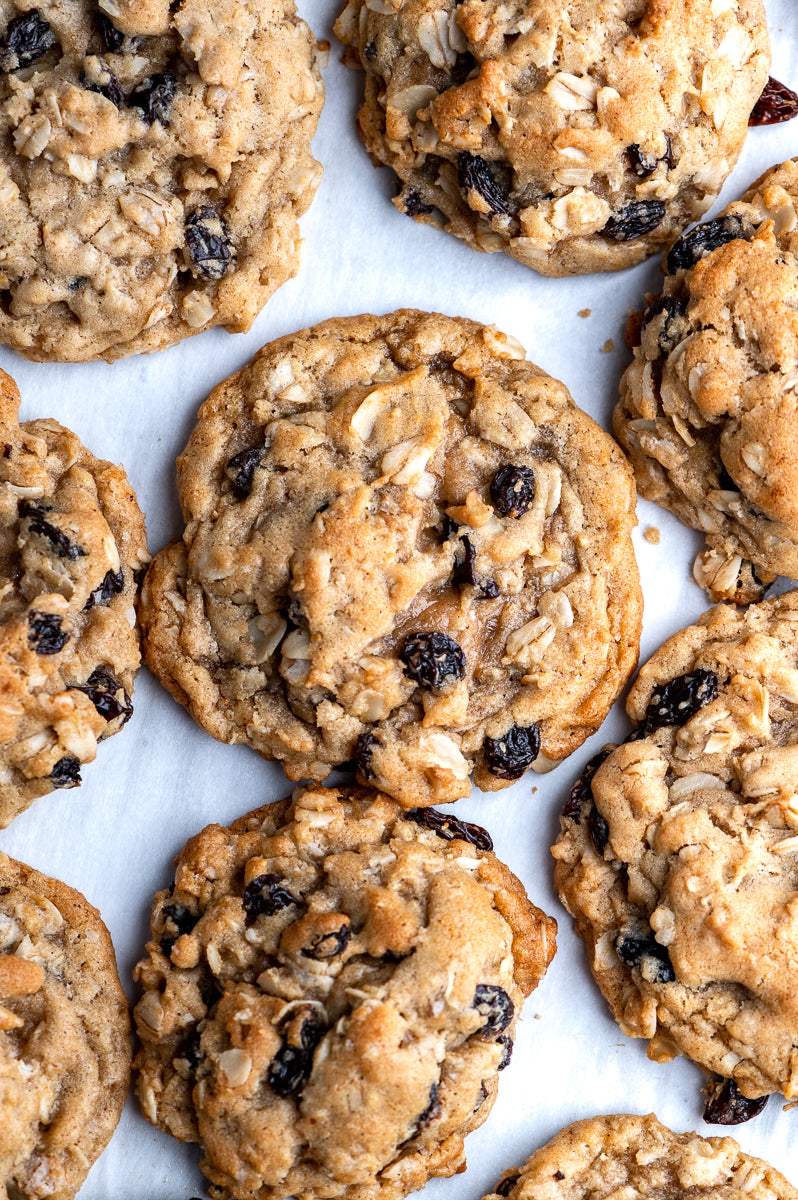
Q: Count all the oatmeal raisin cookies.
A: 9